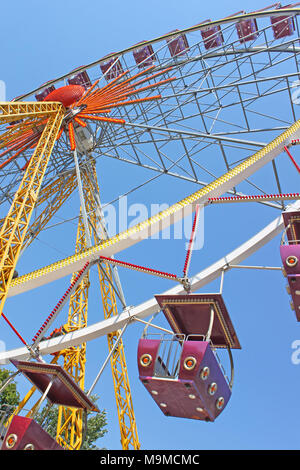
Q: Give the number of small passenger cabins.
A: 11